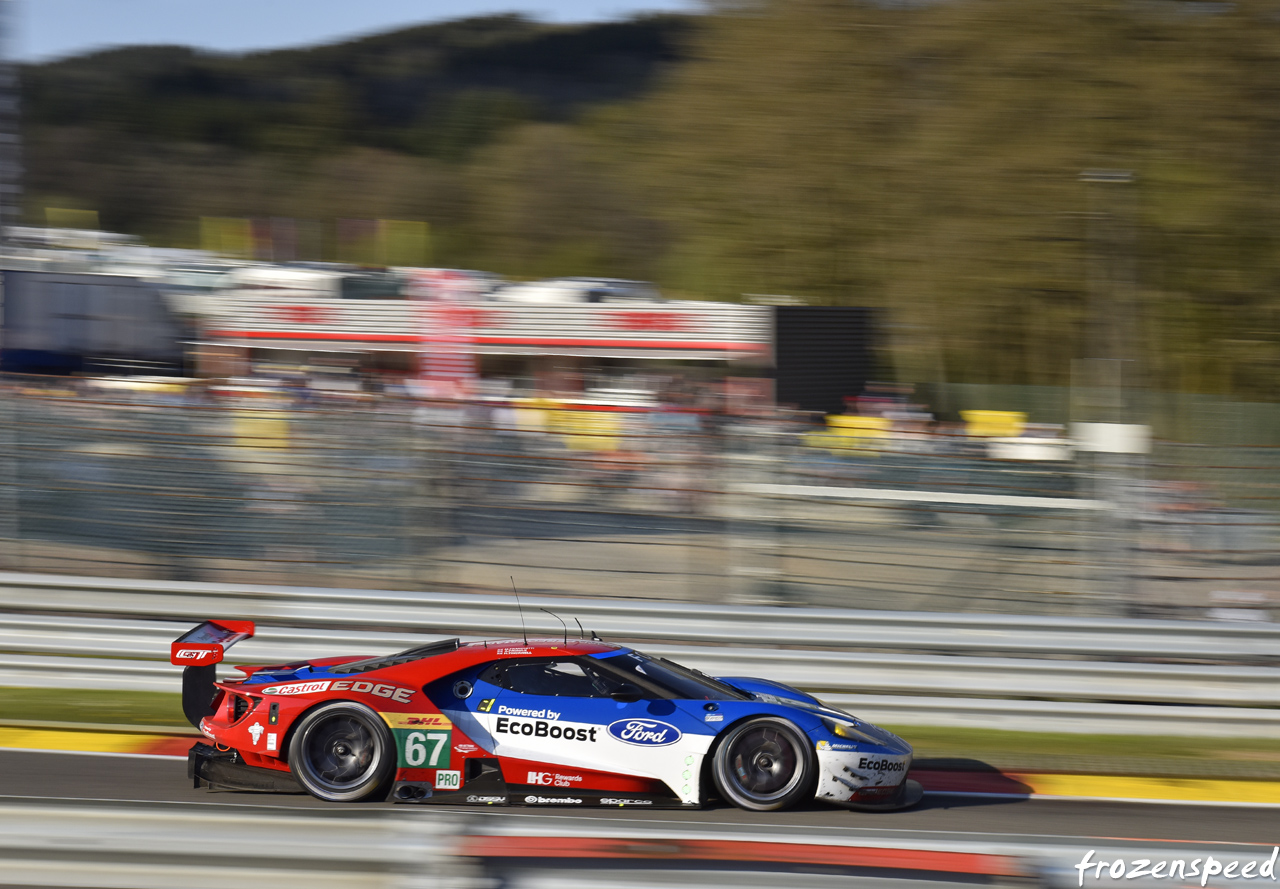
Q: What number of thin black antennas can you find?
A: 3